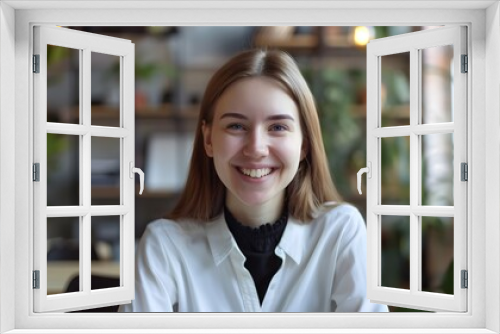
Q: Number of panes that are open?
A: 2